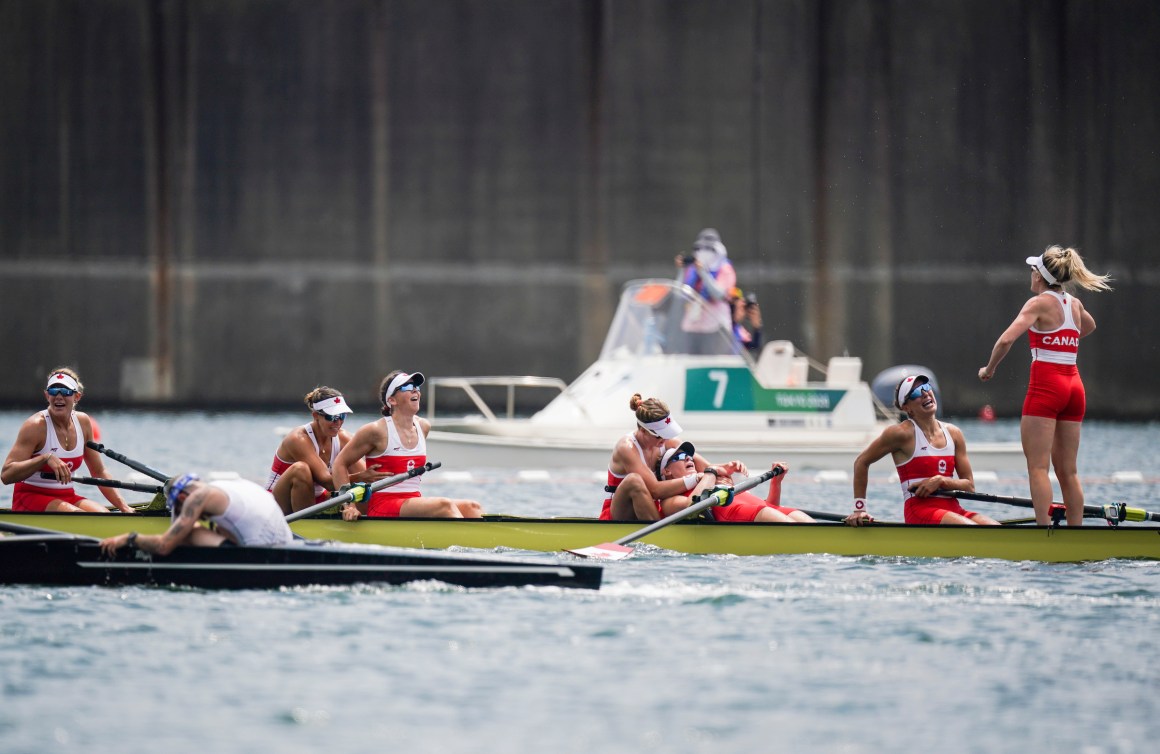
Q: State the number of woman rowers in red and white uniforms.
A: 7